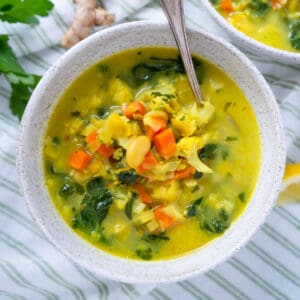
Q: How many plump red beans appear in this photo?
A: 0